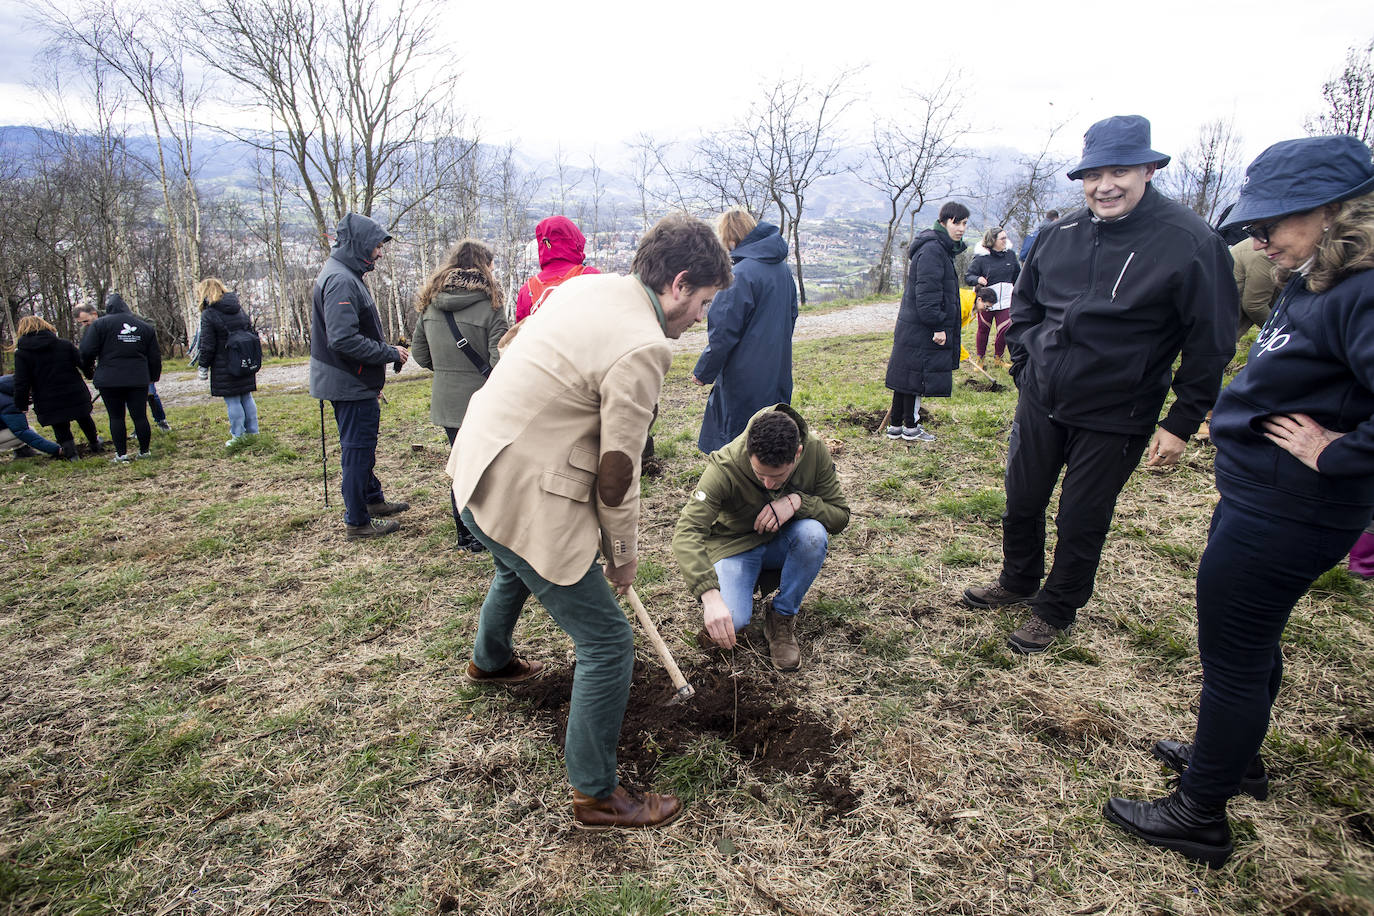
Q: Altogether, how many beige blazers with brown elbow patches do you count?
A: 1